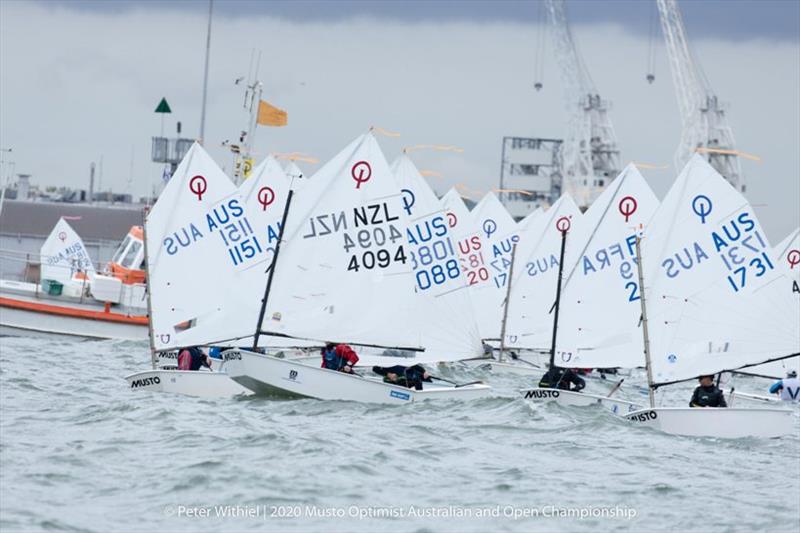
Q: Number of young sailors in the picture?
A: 6